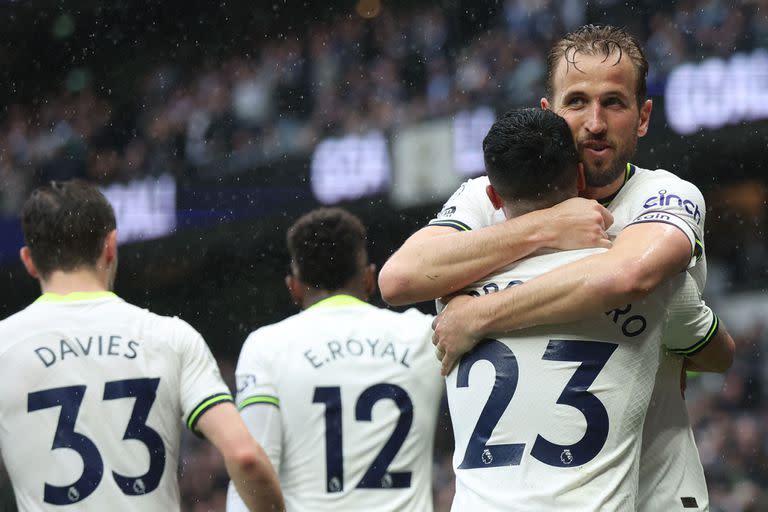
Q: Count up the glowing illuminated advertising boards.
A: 4